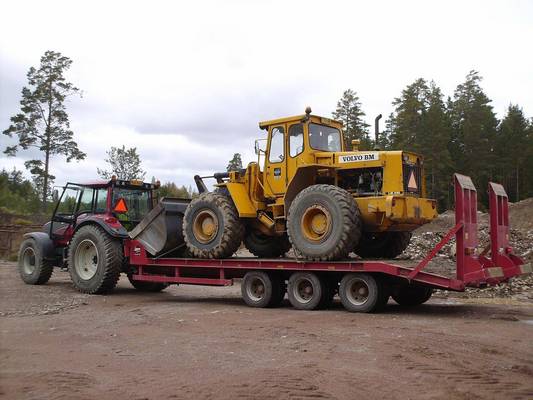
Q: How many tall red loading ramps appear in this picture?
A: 2